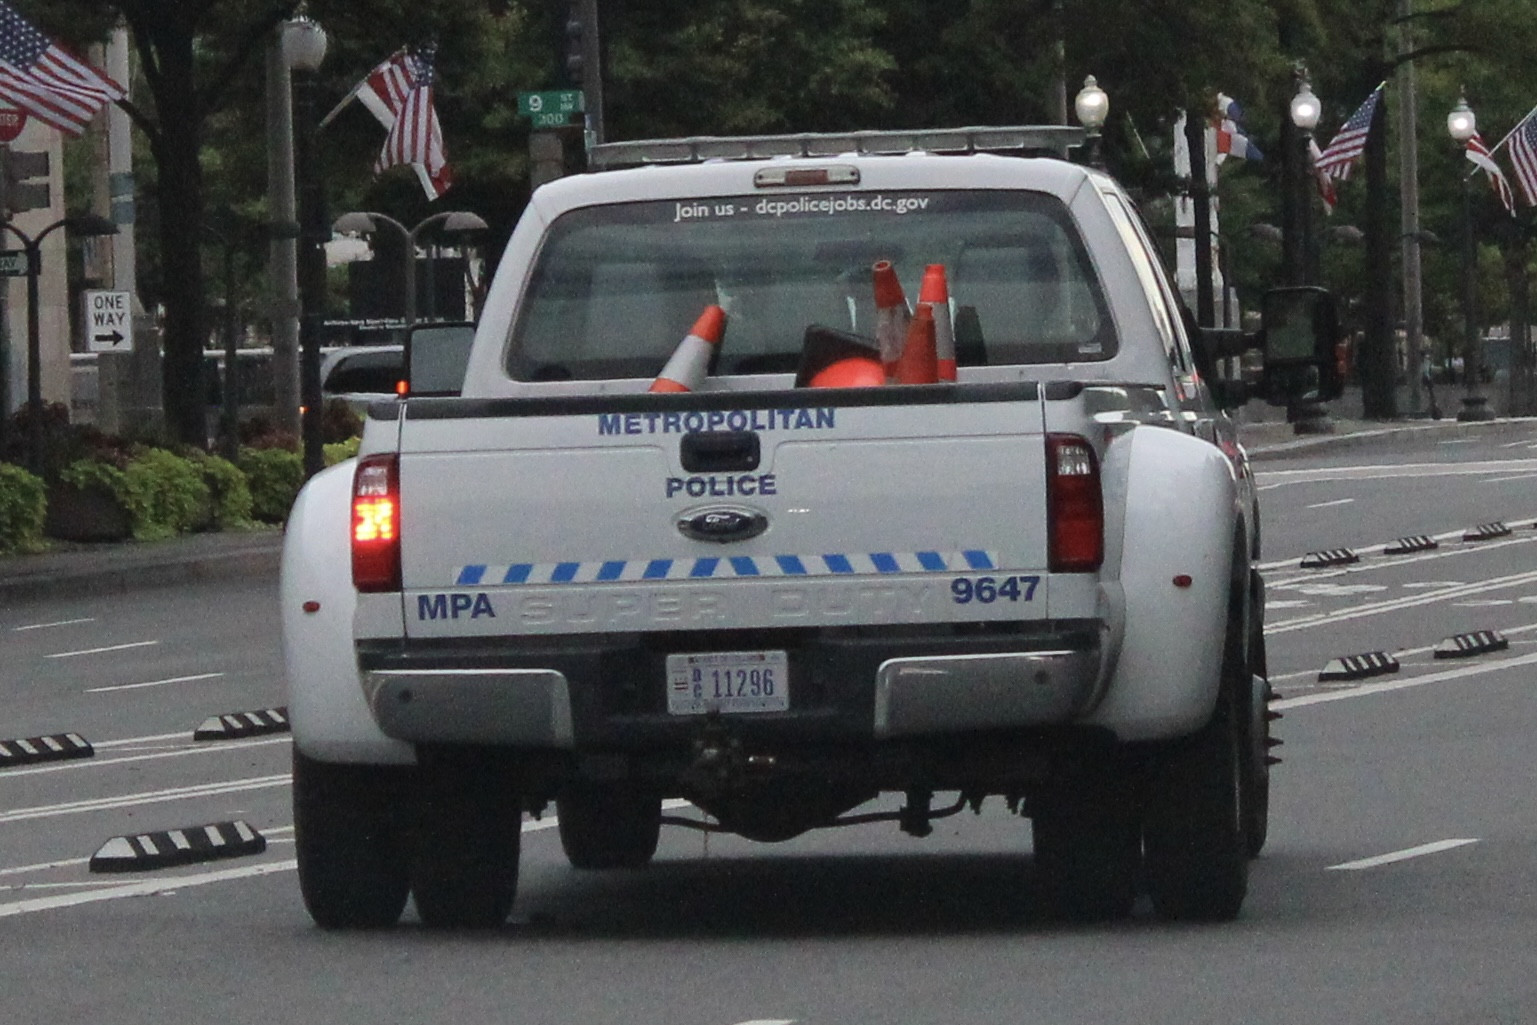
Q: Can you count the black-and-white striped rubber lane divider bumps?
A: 8